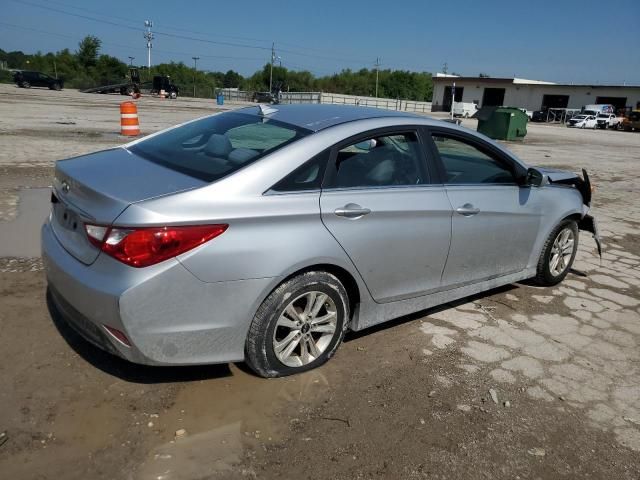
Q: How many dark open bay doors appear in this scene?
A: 4